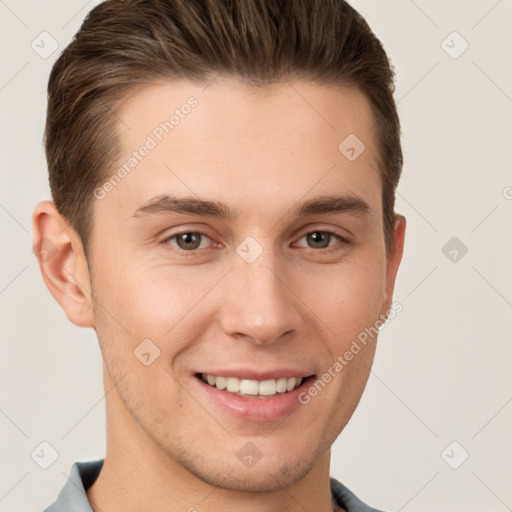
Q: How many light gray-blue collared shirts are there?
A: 1